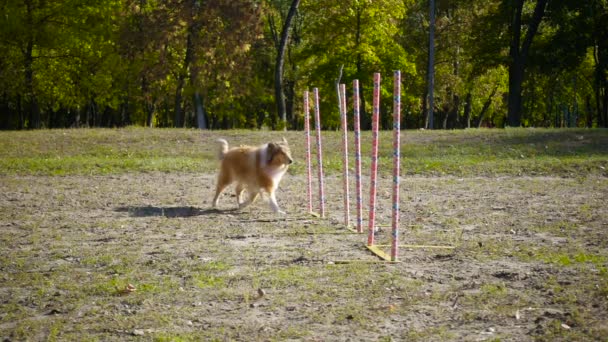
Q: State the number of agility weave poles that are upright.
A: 6